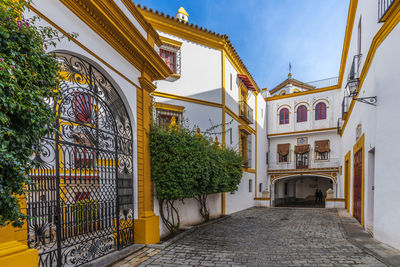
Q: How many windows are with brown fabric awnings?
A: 3